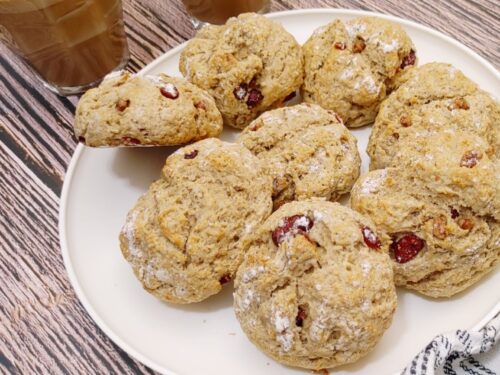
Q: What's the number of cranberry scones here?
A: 8